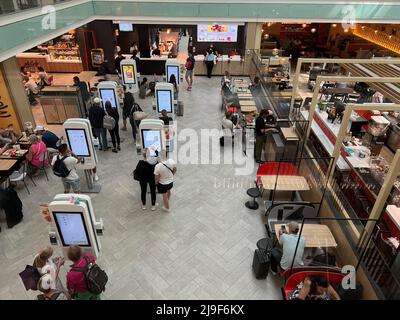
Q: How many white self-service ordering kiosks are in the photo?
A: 7